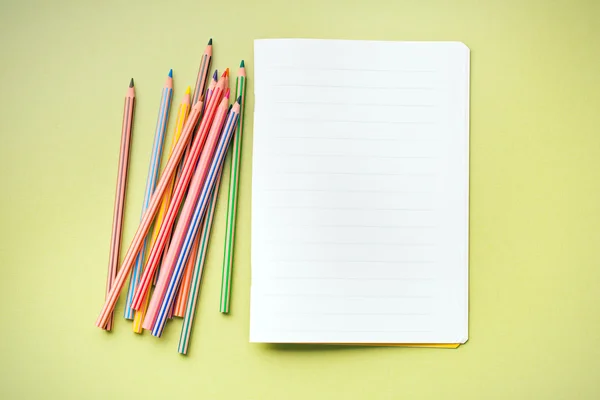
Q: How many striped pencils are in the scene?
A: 12